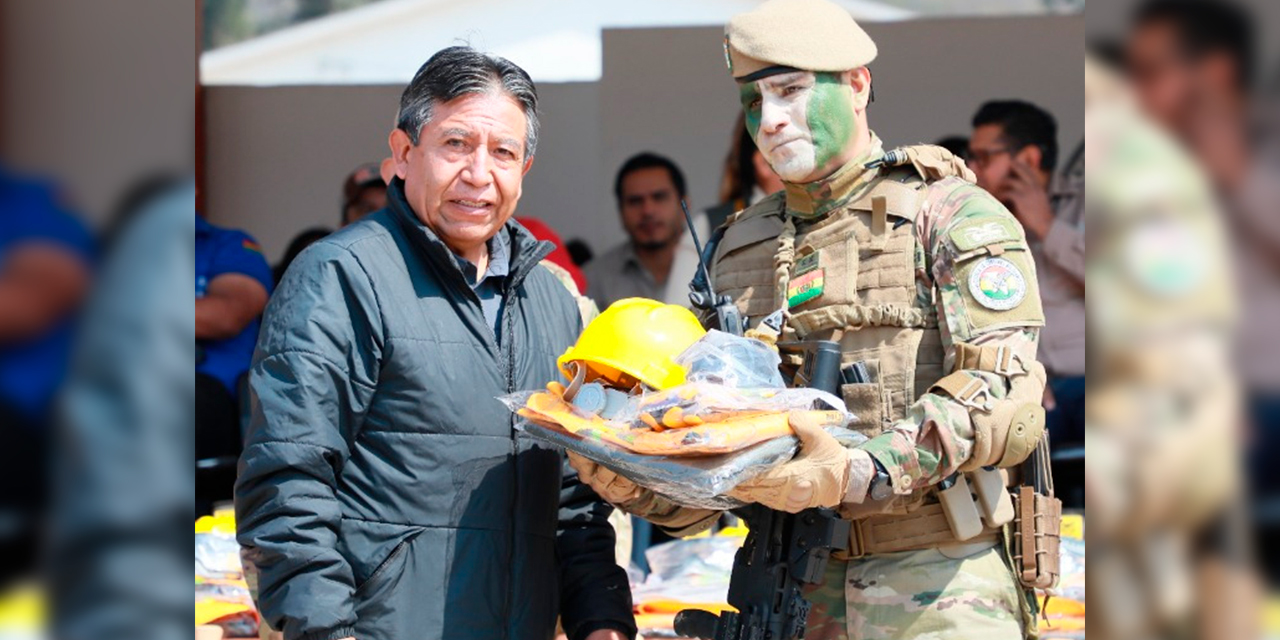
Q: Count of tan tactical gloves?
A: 2